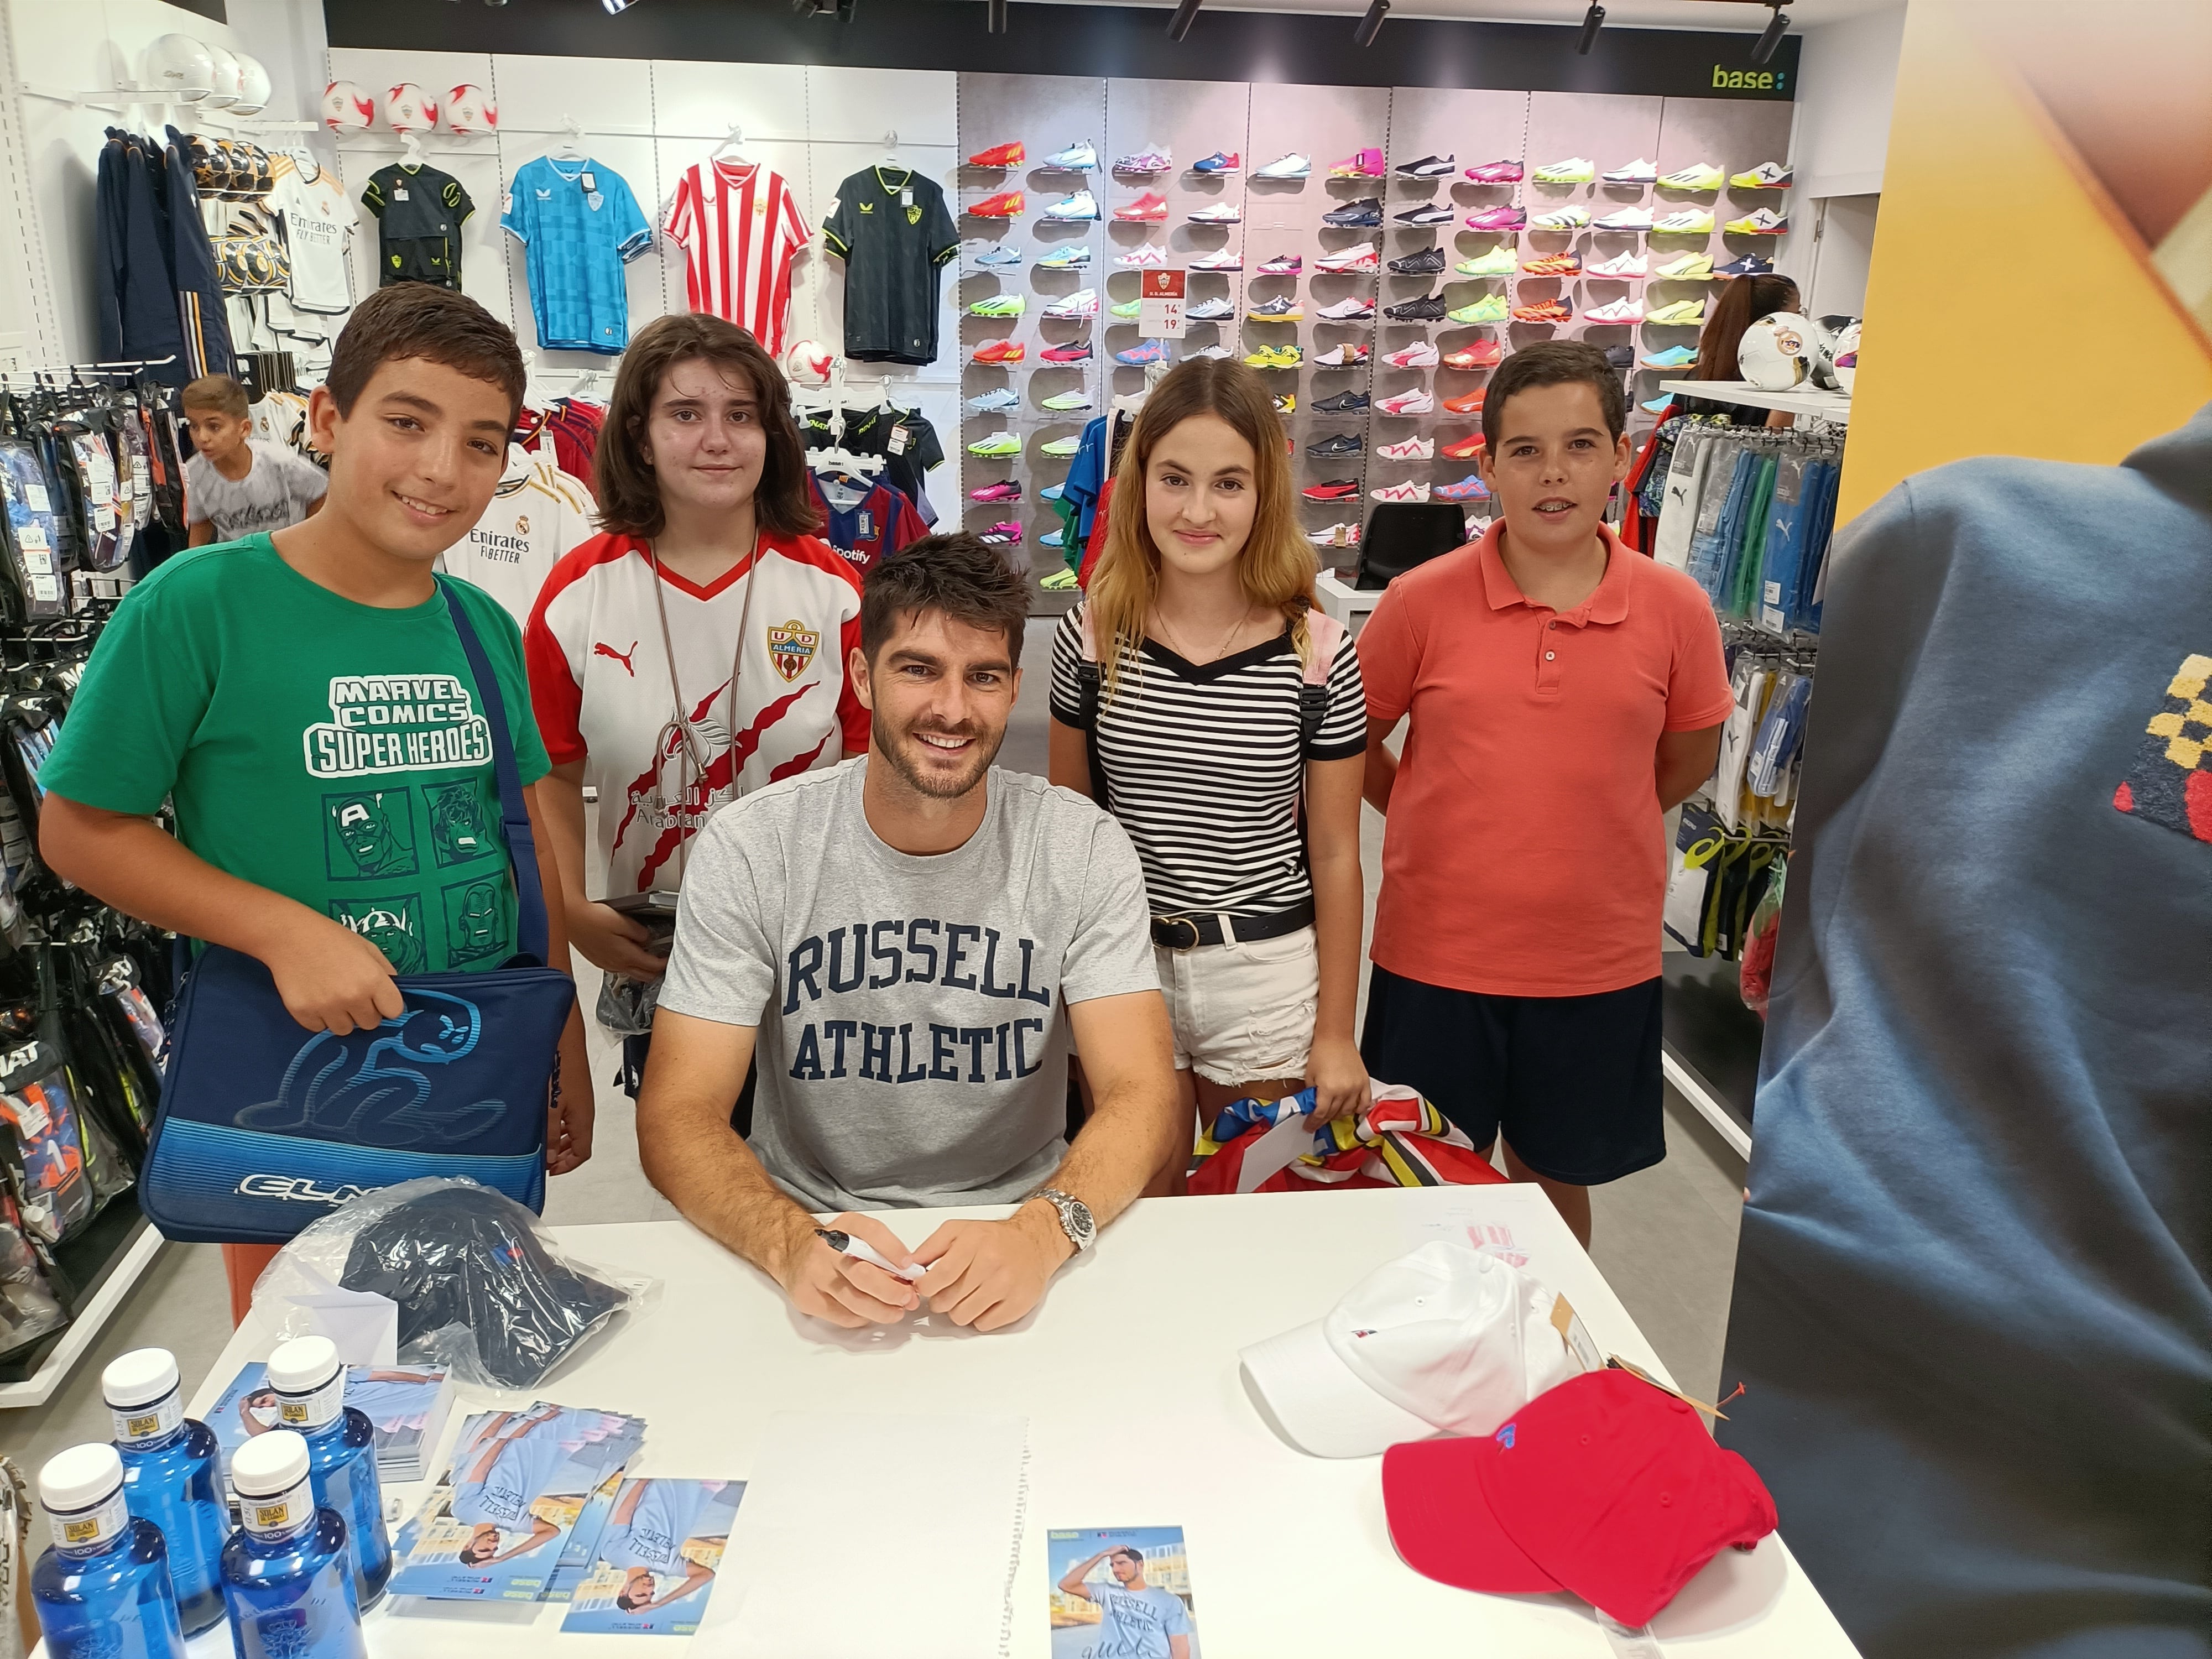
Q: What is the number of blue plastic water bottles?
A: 4